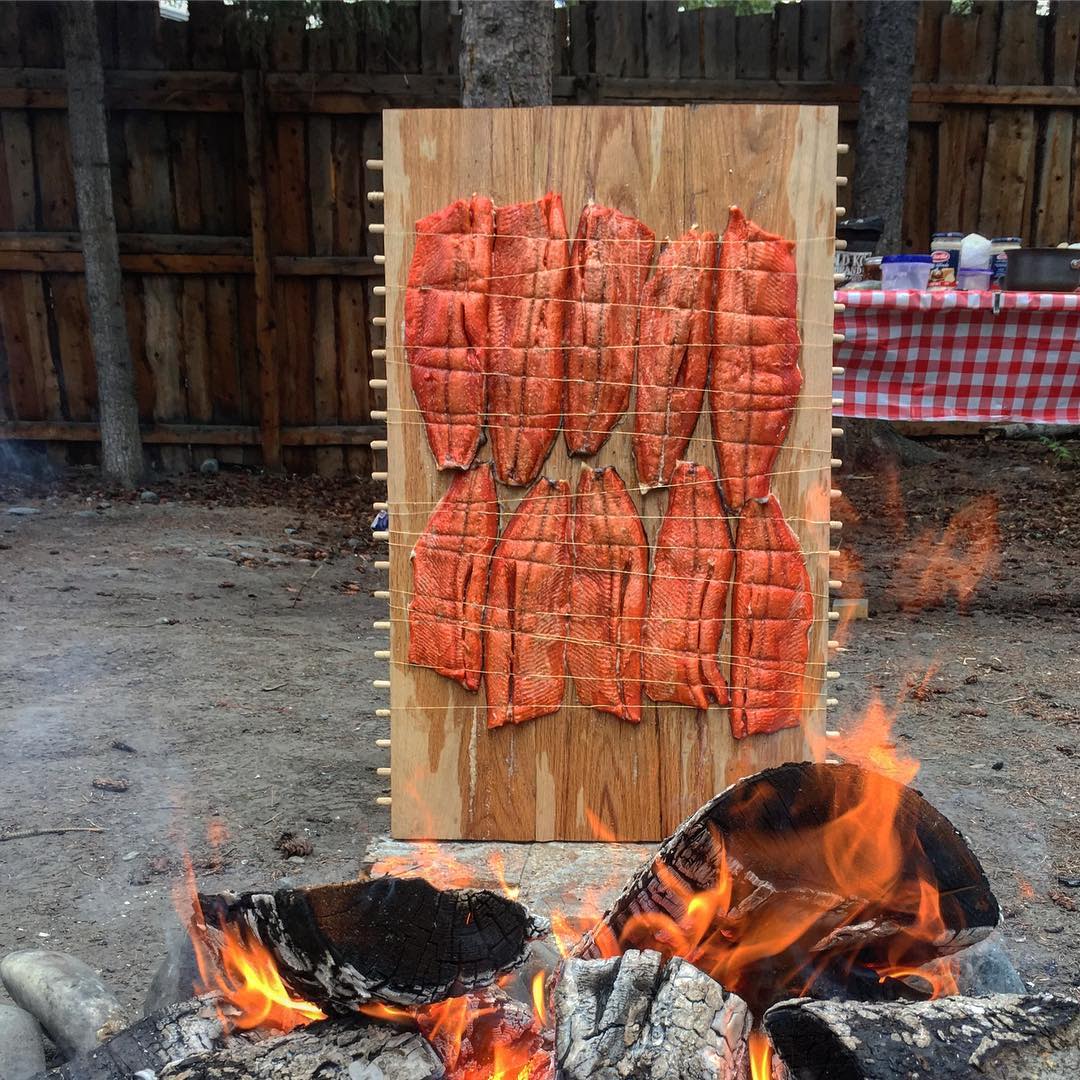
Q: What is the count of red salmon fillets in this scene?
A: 10